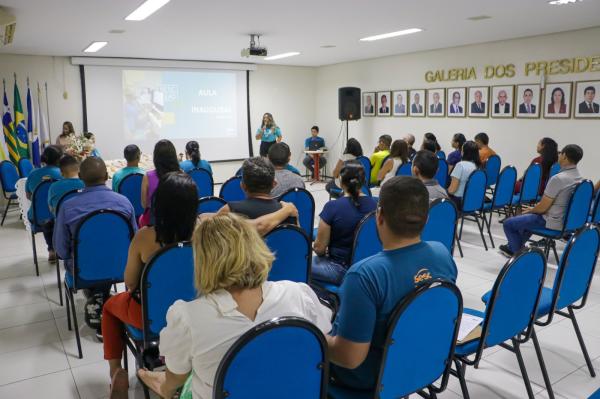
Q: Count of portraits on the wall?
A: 11